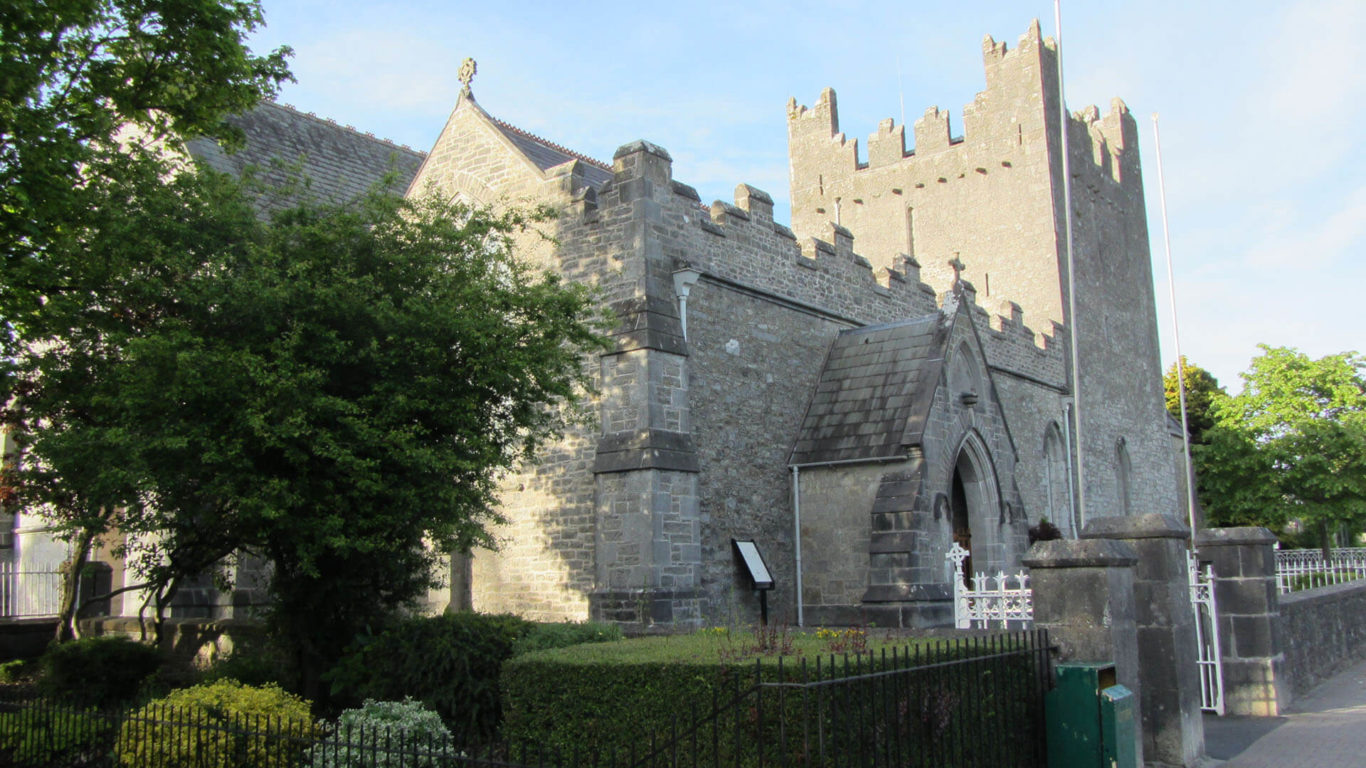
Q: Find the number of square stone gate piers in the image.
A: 3